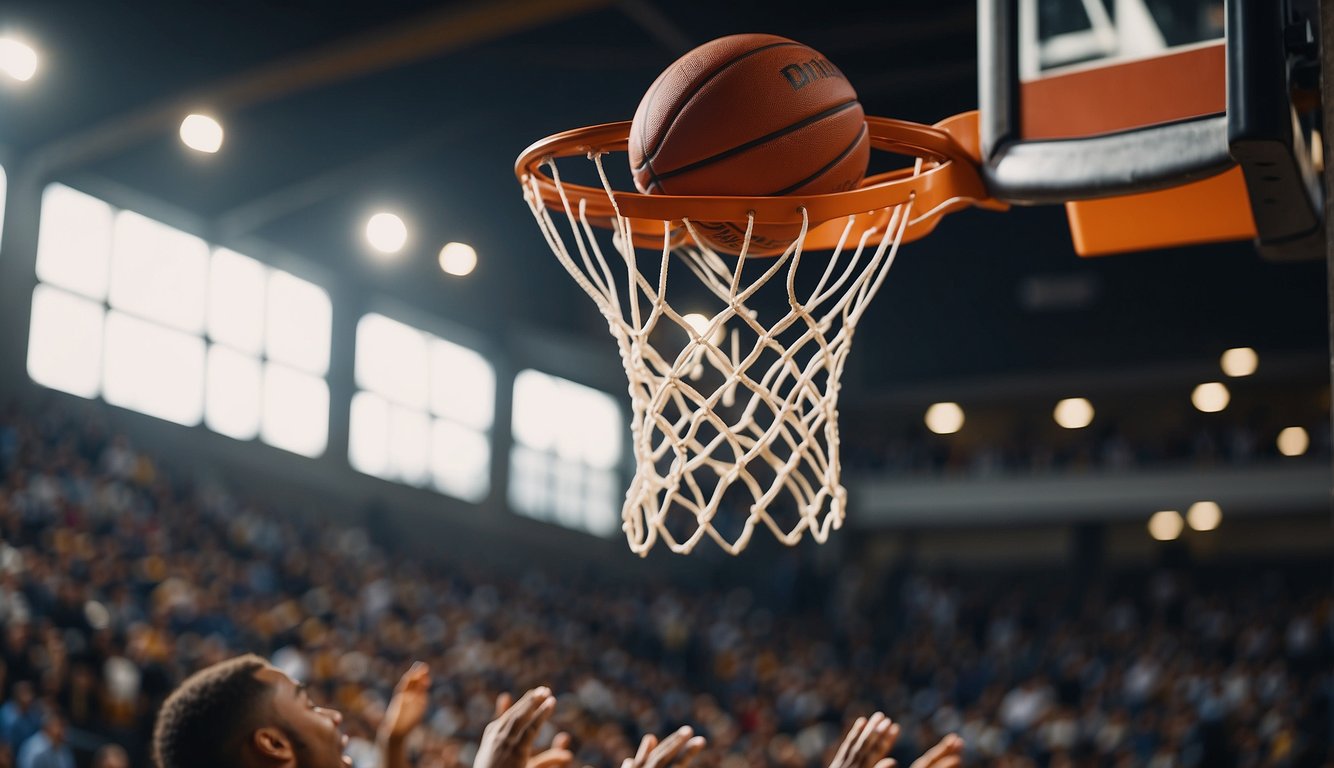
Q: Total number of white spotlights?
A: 12